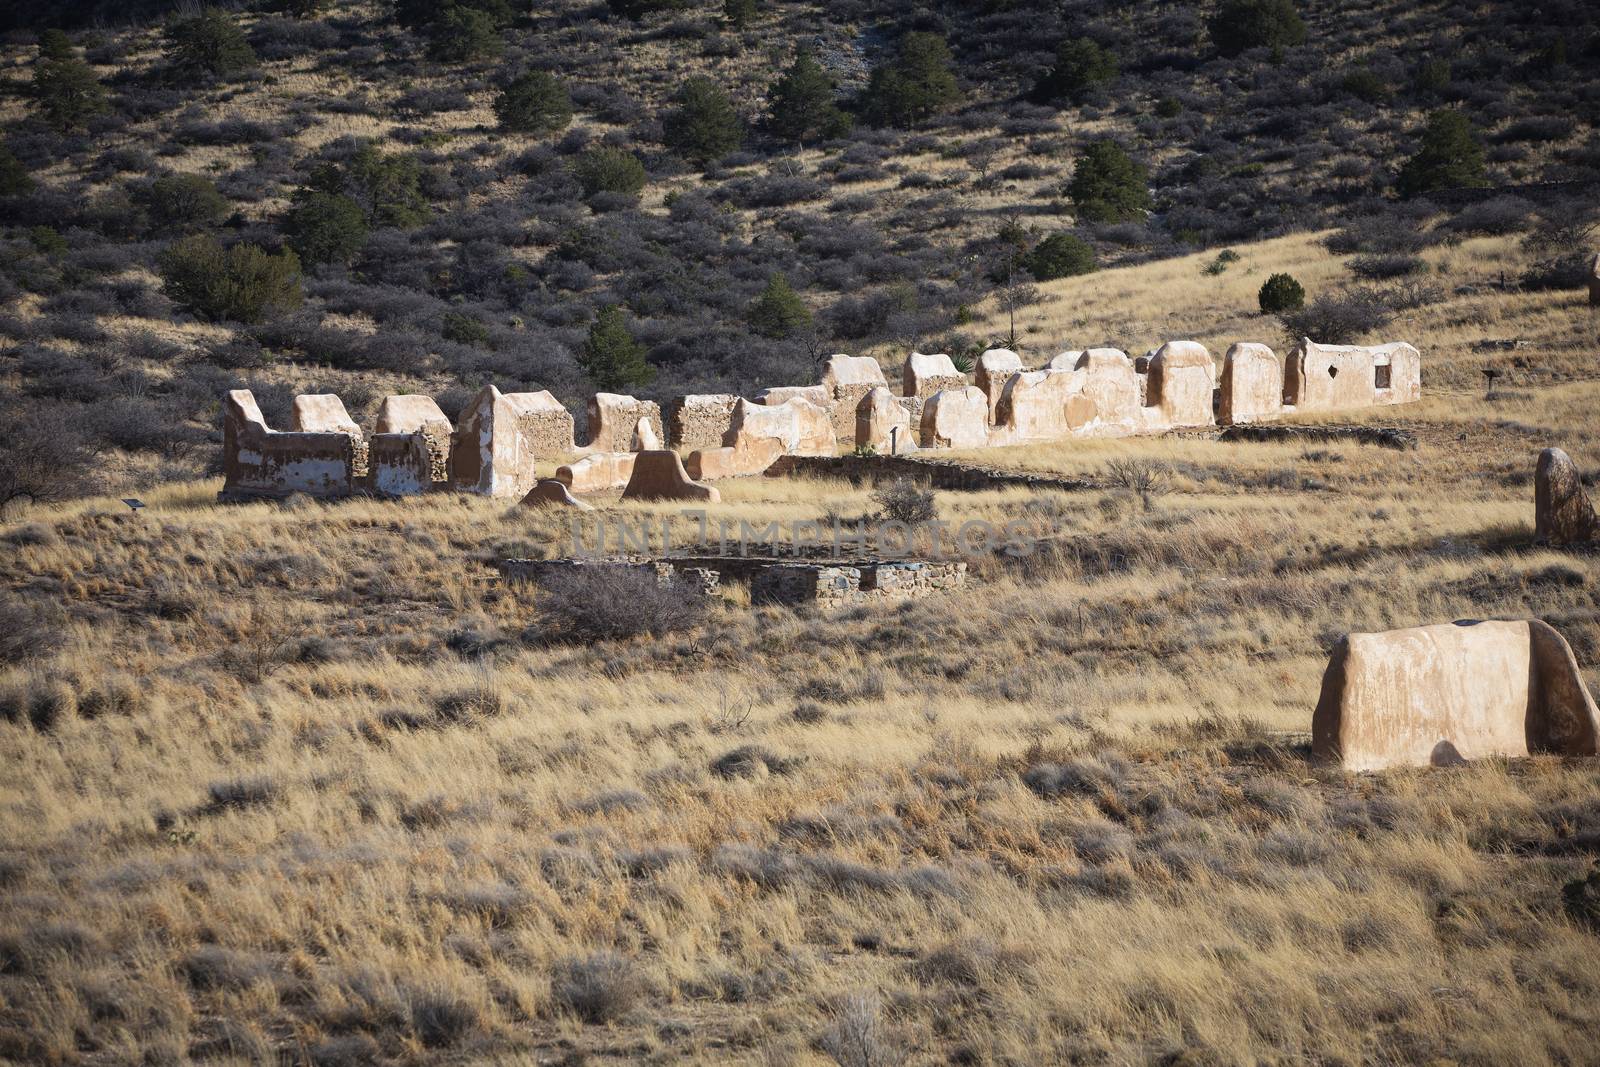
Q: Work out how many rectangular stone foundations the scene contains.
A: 1